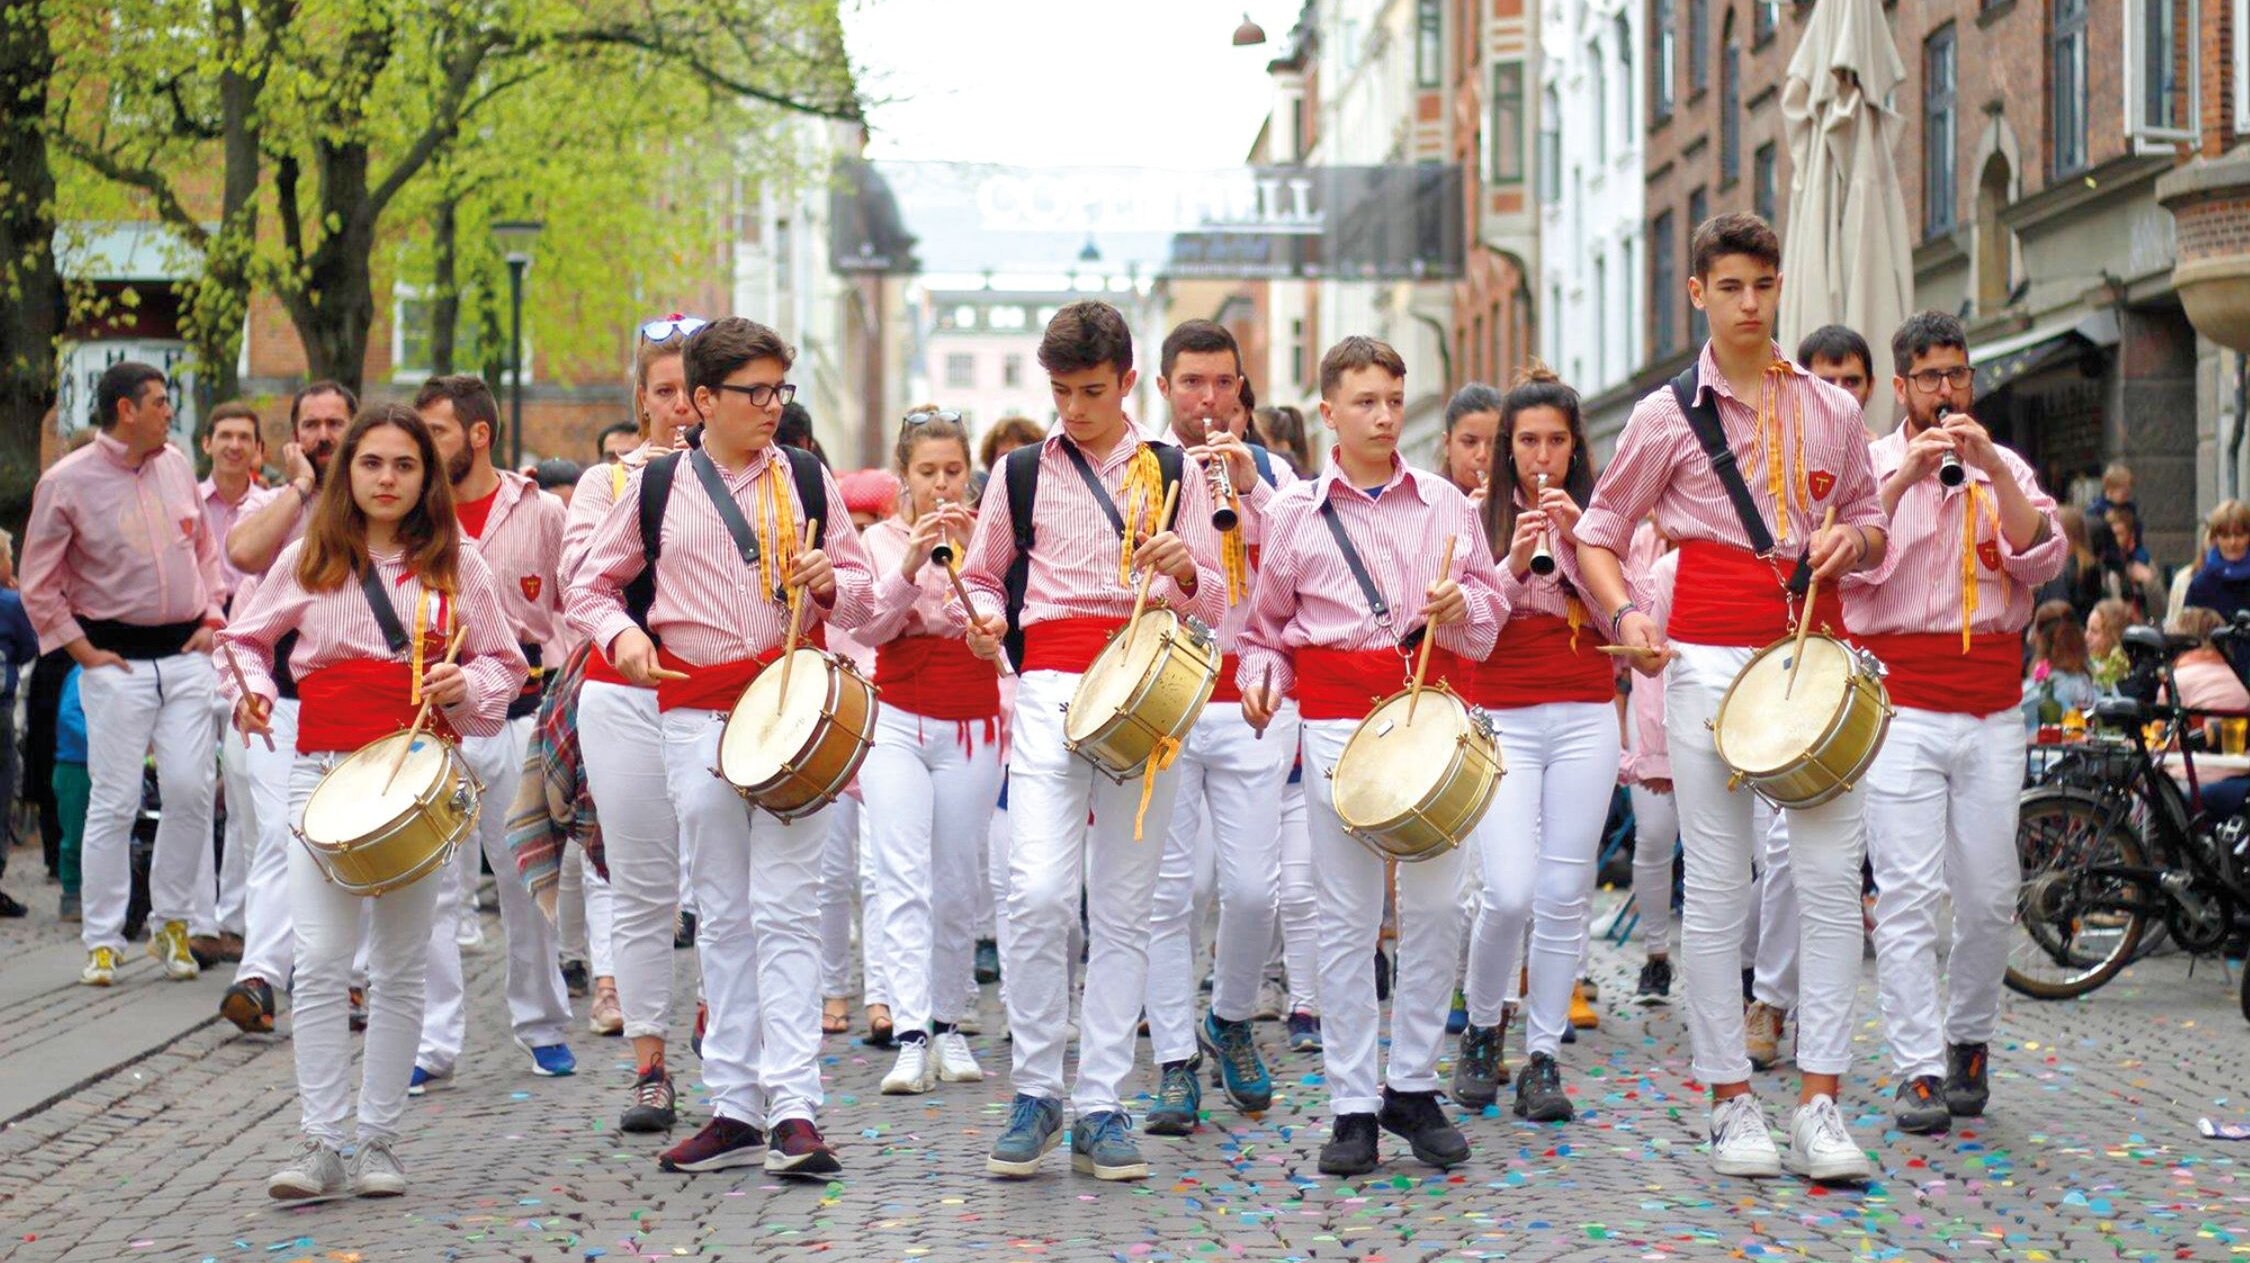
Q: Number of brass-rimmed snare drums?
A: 5